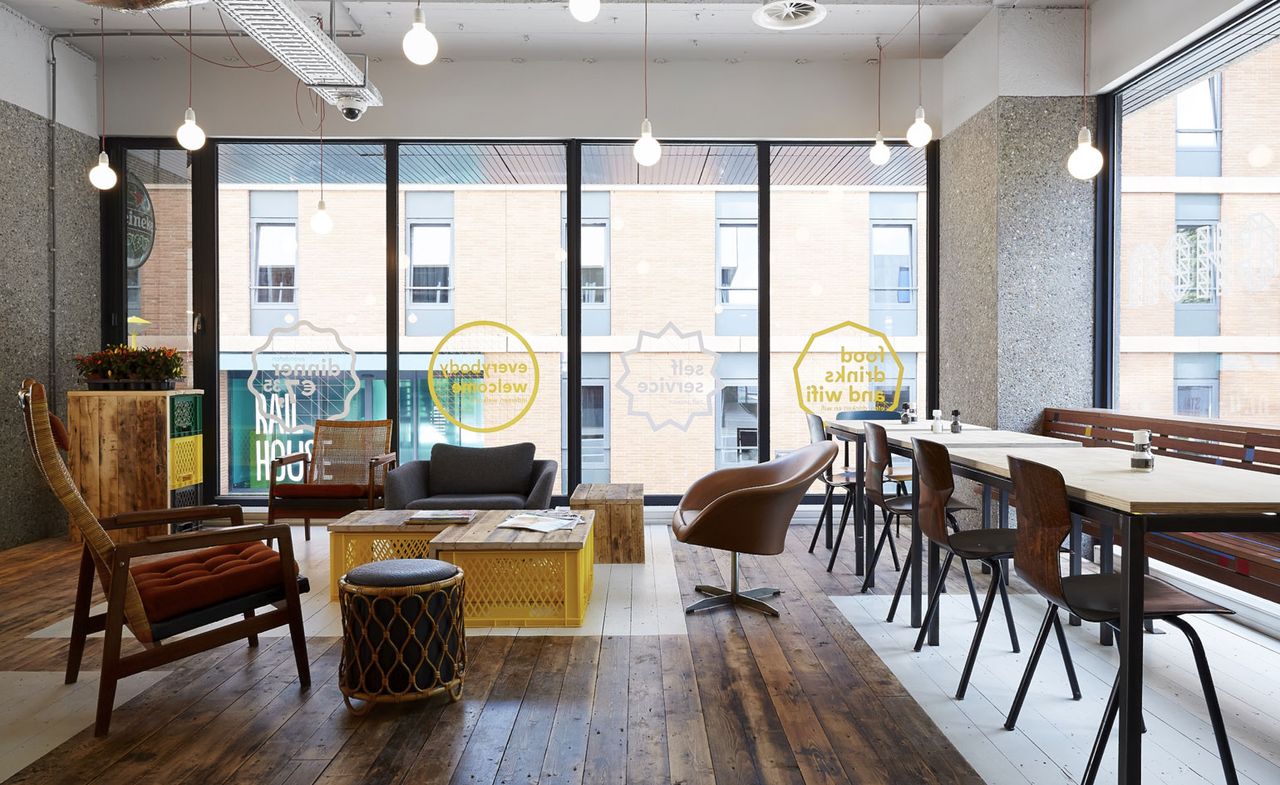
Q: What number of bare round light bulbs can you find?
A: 9